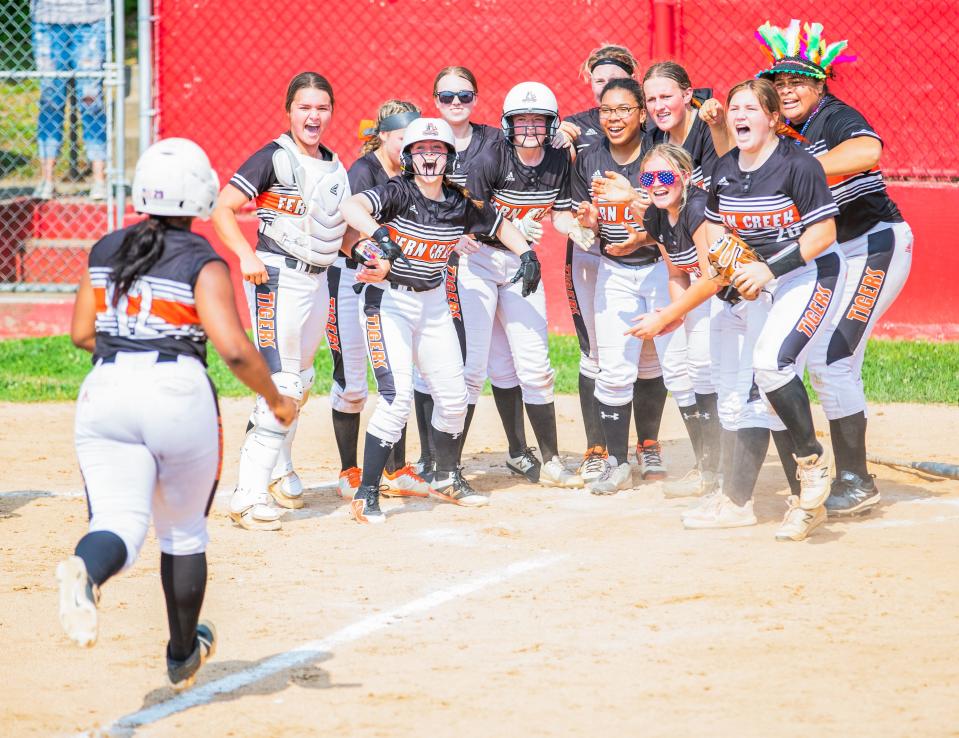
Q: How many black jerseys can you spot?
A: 12